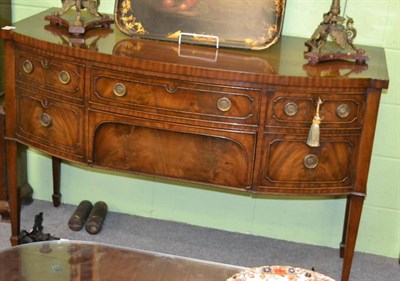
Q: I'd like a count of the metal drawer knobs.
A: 8